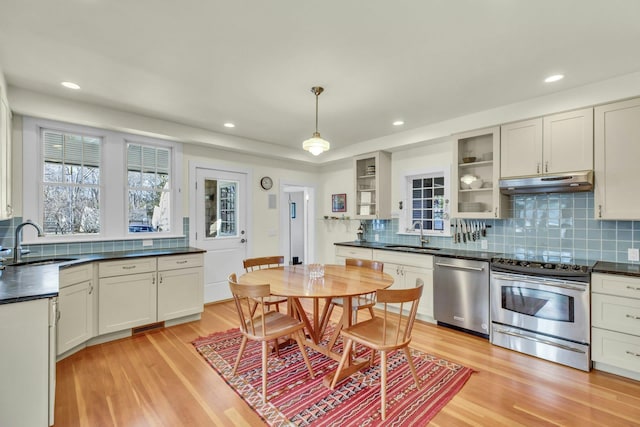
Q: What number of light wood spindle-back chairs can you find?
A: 4